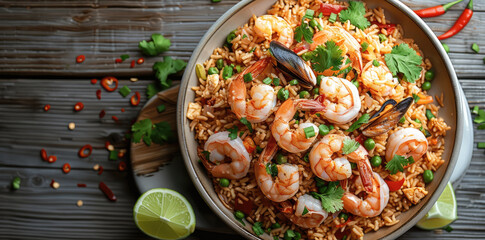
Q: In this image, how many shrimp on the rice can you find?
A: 12